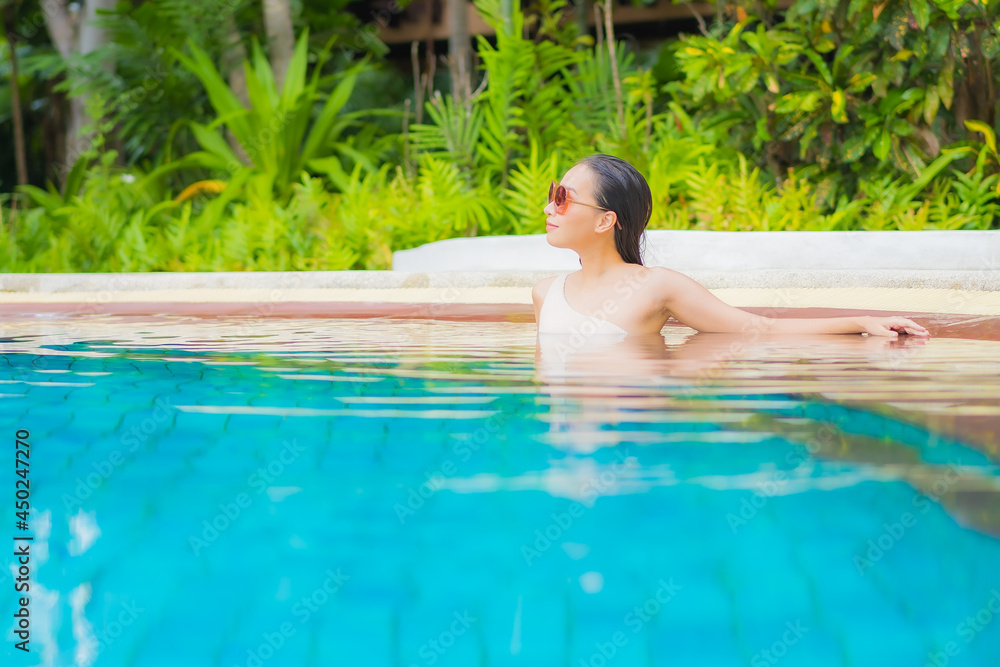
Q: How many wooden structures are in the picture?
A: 1